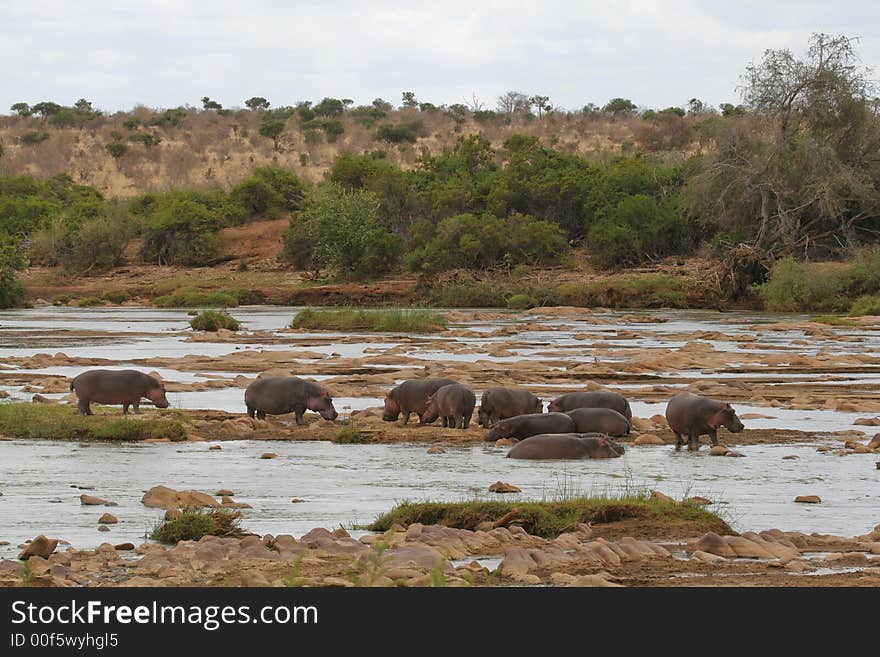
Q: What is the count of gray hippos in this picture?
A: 10